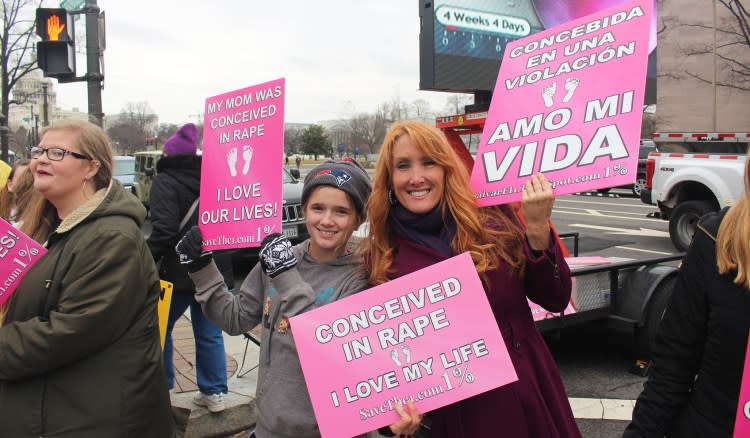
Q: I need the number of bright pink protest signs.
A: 5